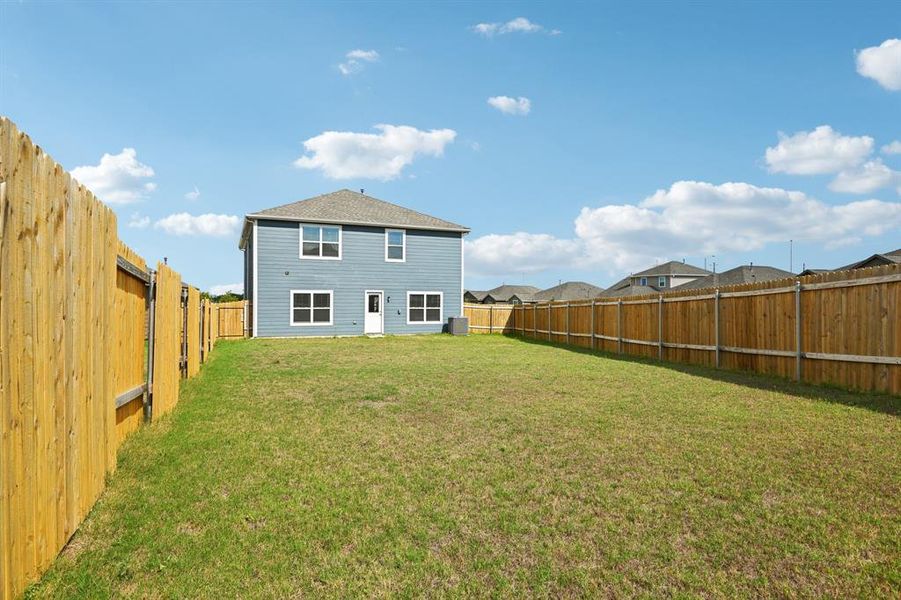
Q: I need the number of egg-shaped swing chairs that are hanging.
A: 0